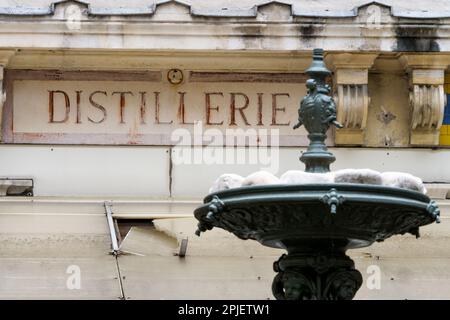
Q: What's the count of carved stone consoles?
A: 2